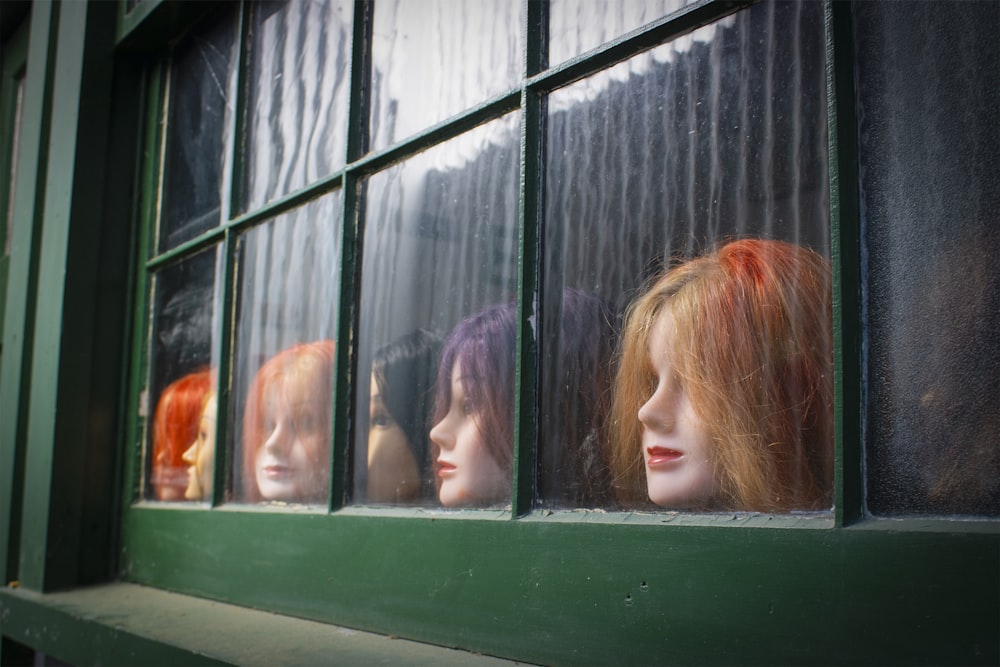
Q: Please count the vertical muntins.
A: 4